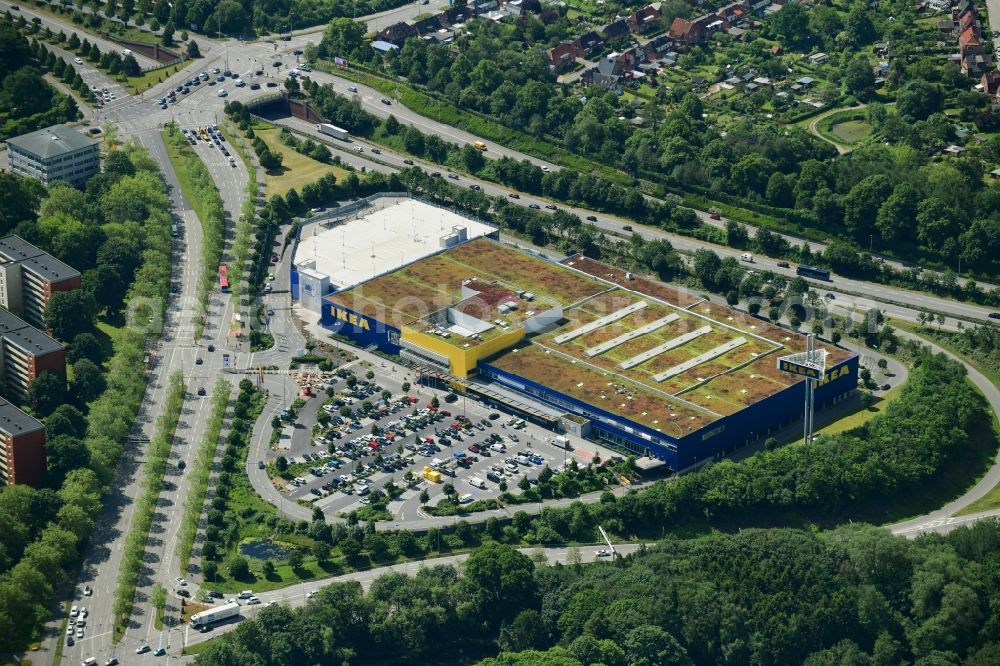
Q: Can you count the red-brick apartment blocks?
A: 3